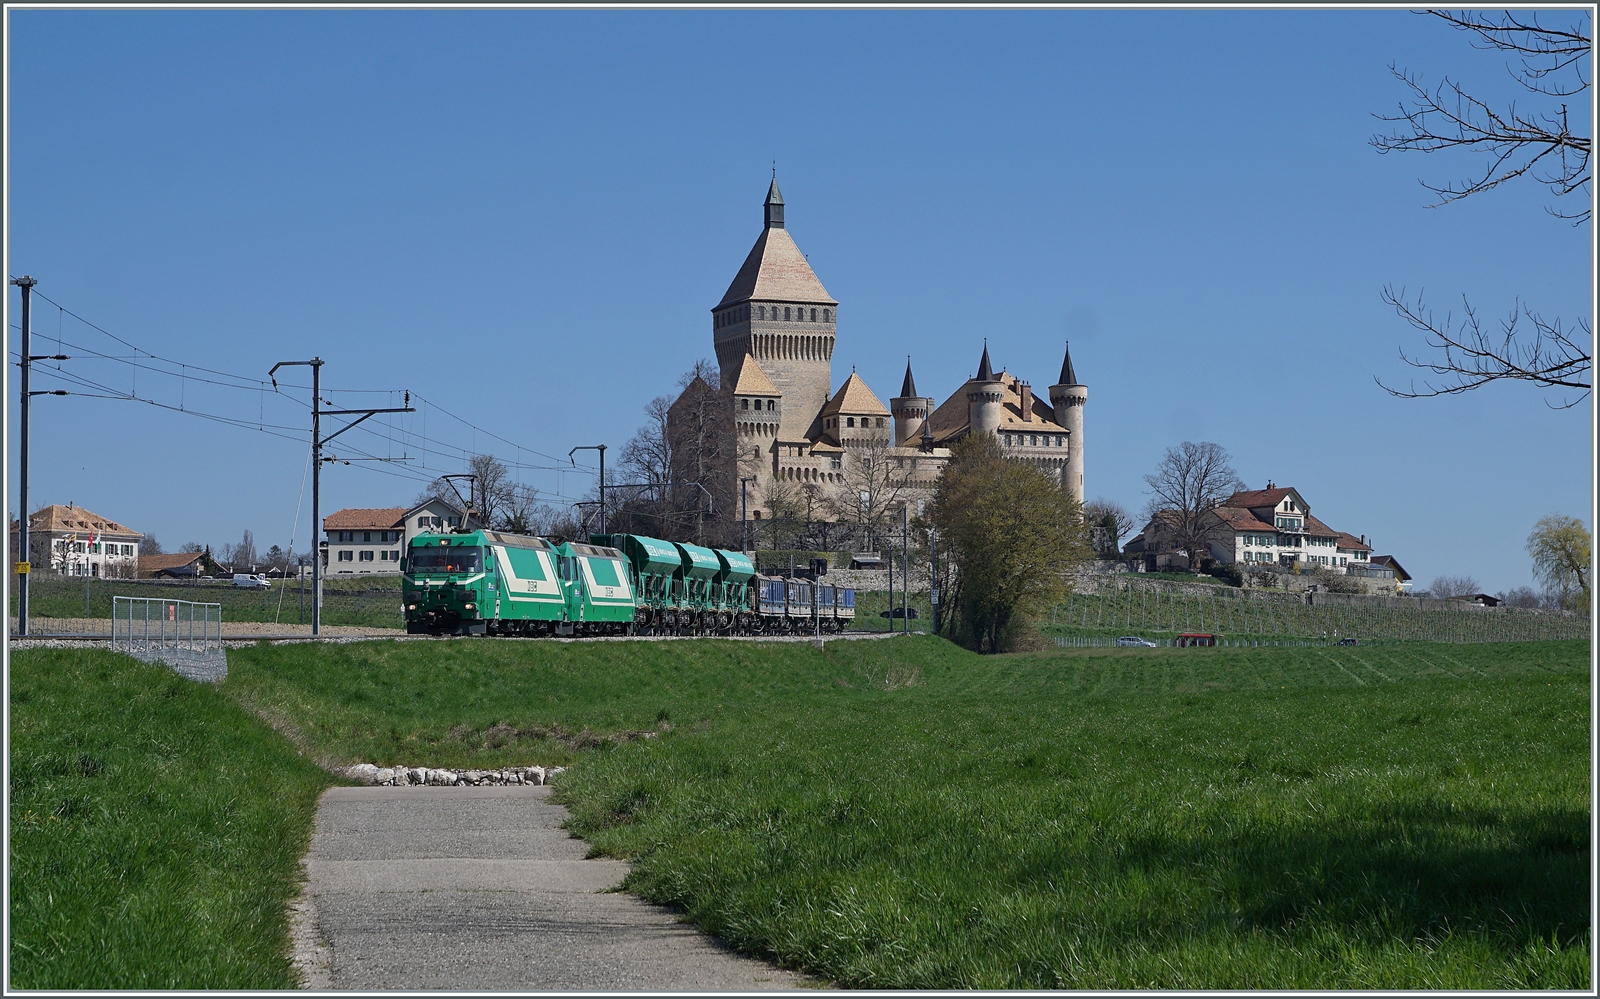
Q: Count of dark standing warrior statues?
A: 0